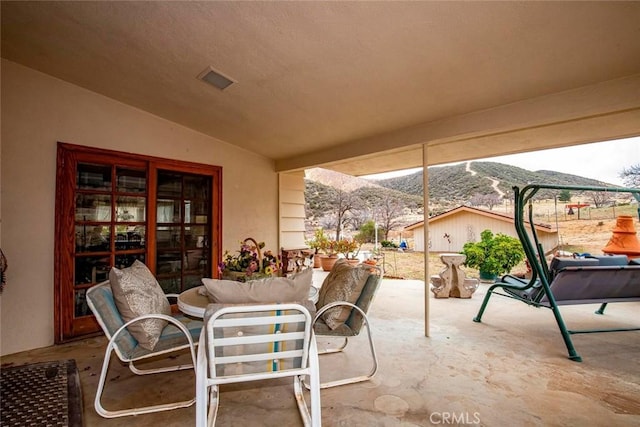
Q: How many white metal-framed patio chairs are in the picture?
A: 3